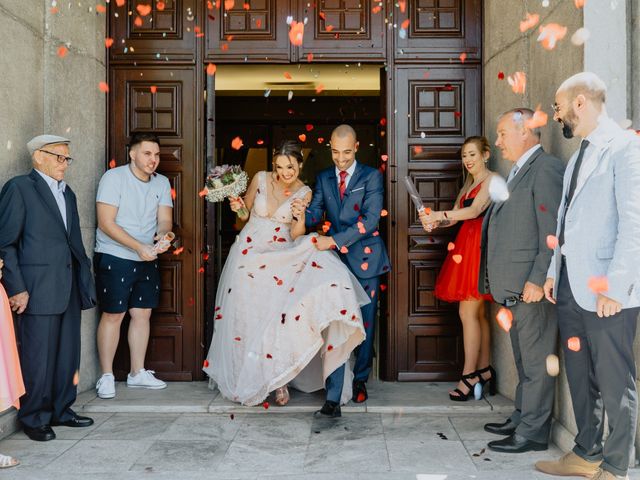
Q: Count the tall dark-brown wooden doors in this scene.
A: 2